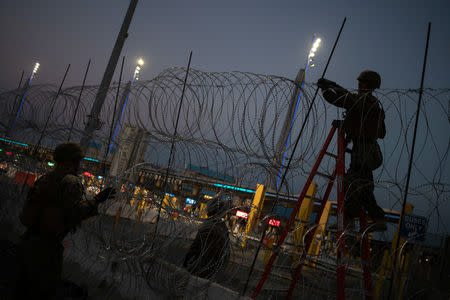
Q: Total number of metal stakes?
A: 7